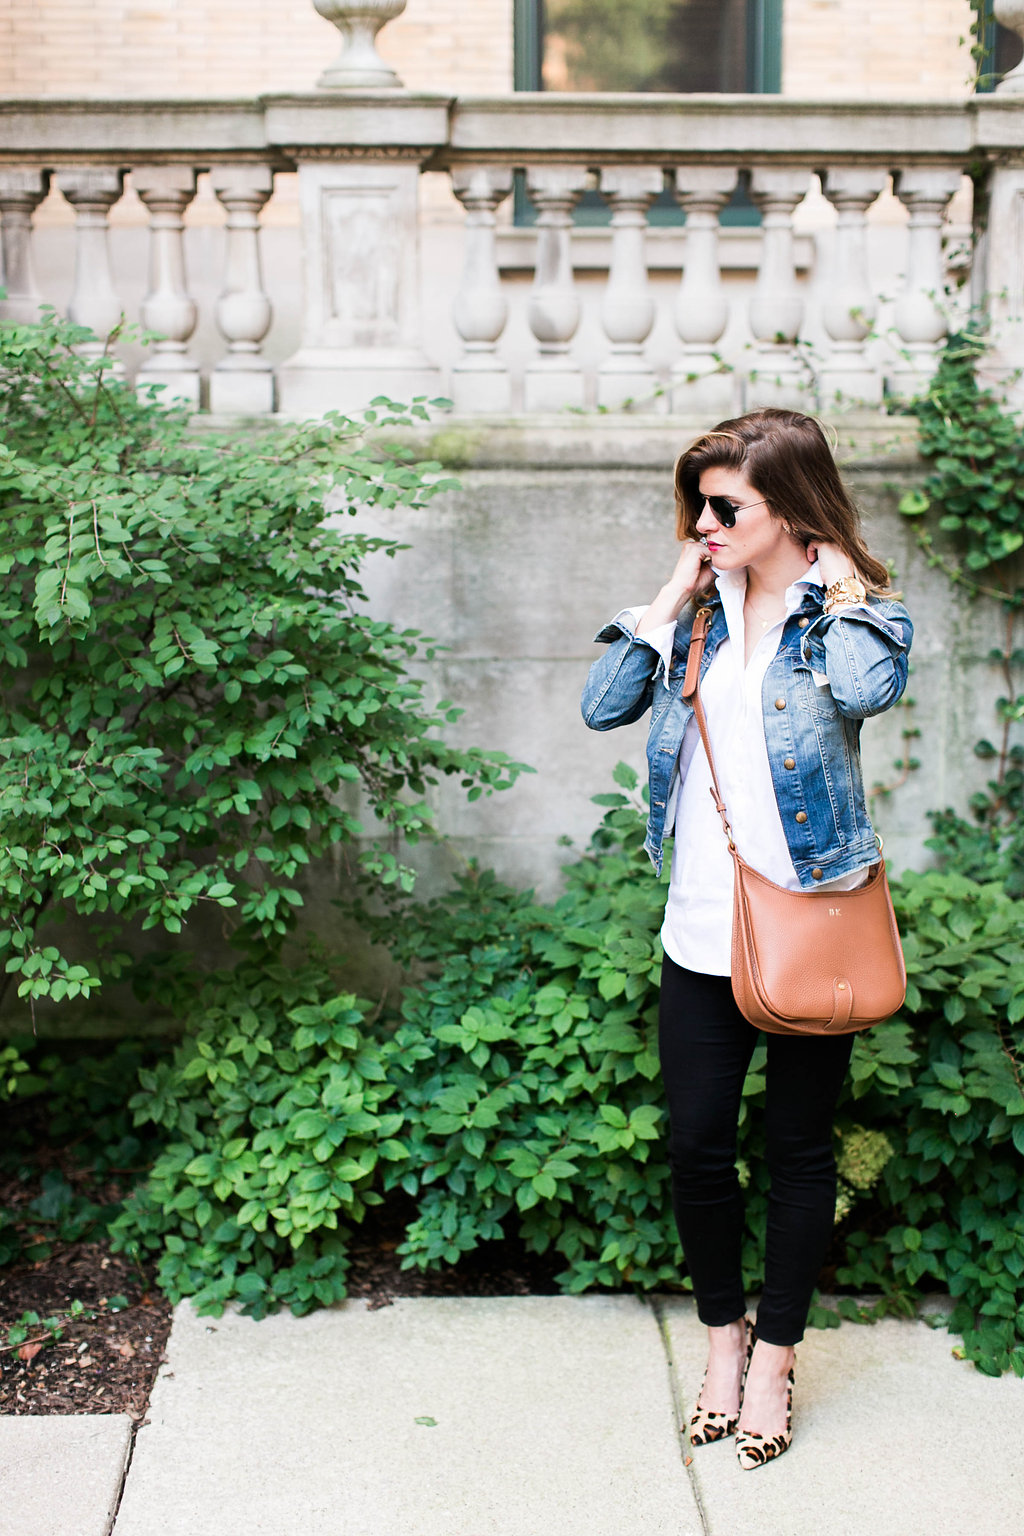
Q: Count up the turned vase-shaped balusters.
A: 11